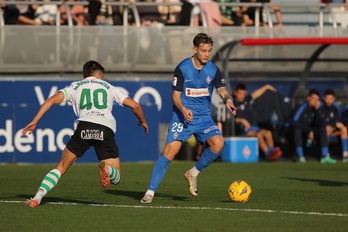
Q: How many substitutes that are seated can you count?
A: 3